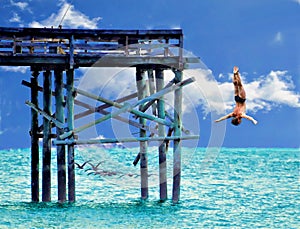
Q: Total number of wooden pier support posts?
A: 7